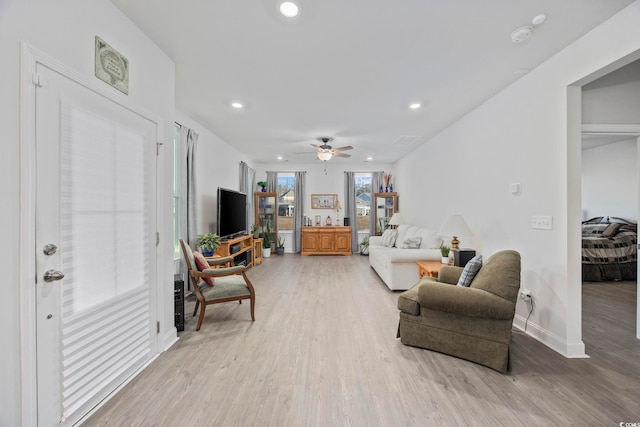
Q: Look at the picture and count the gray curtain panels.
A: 7